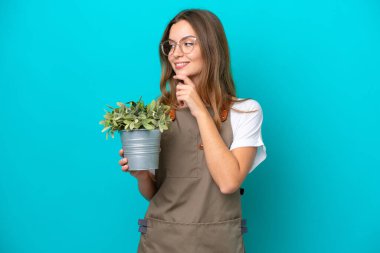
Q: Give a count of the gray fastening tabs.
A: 4